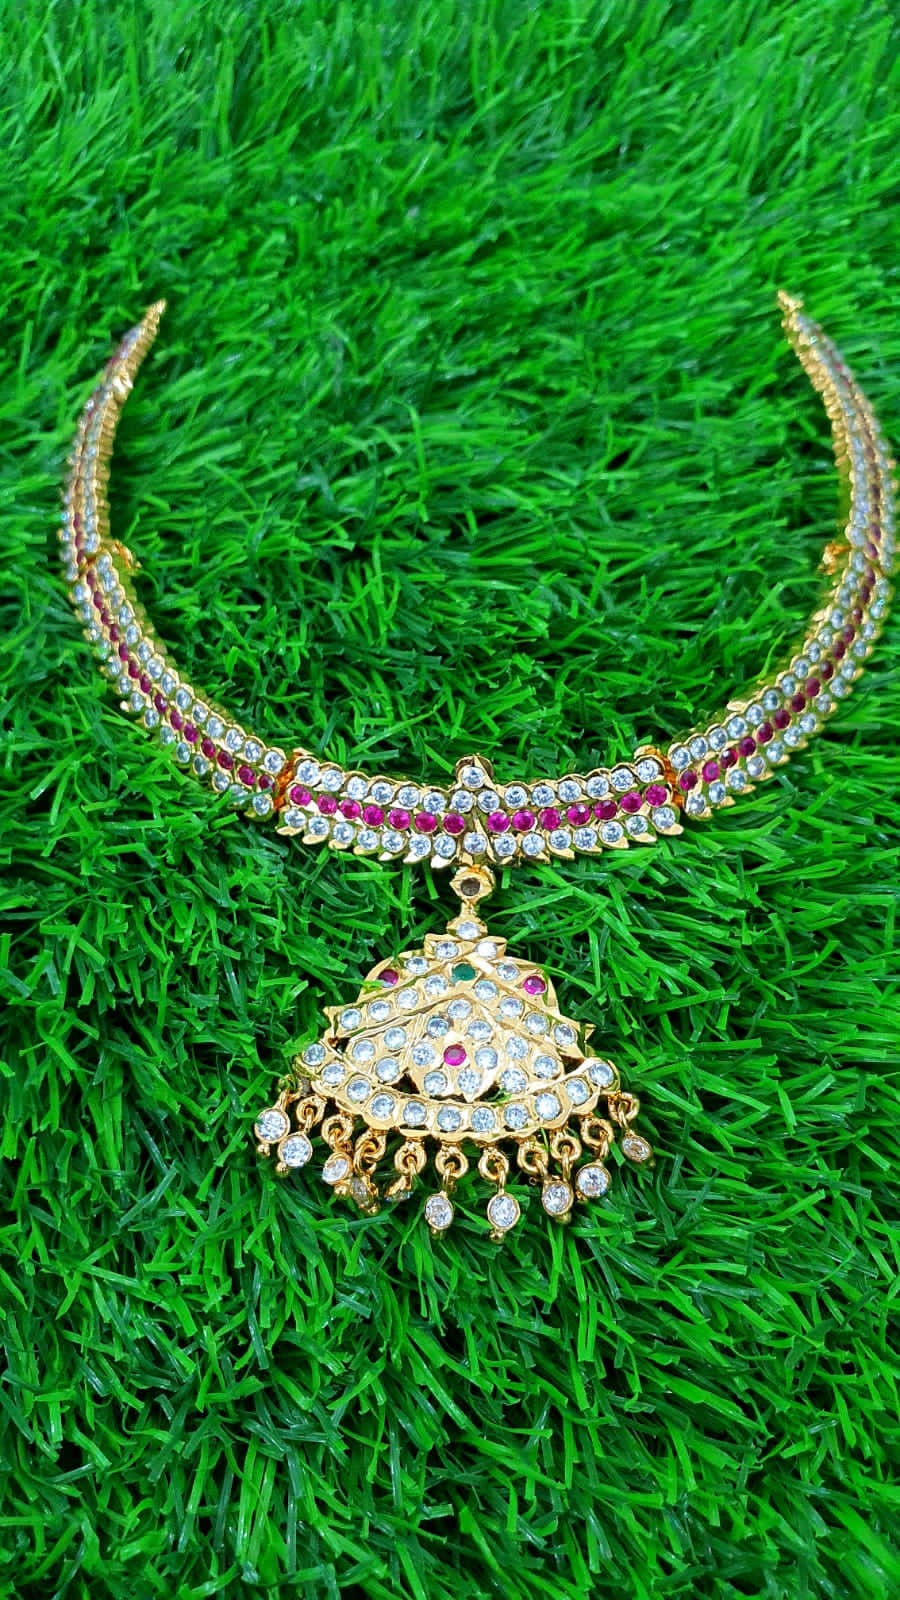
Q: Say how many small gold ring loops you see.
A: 11